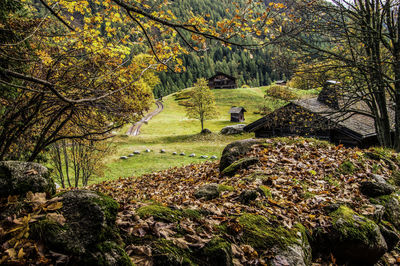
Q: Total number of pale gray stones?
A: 10